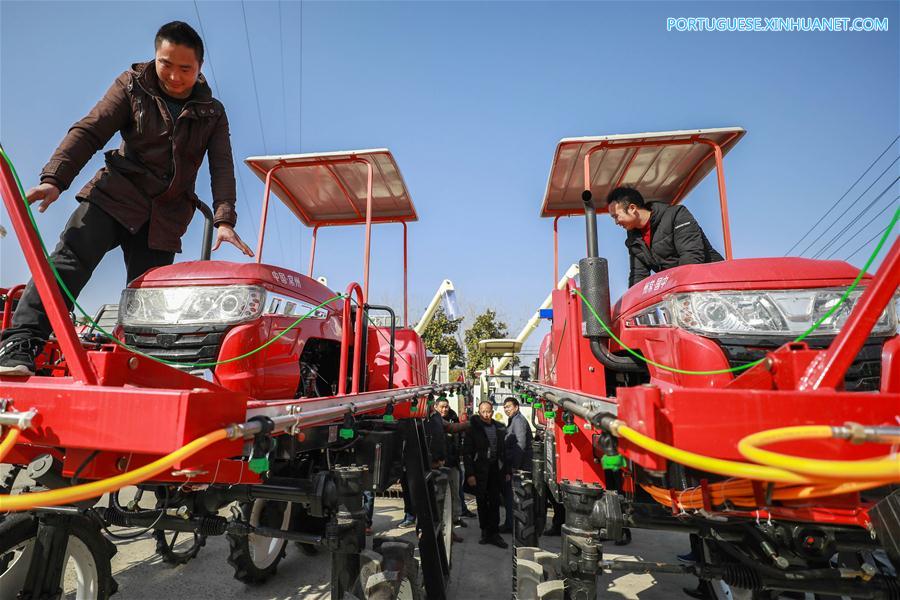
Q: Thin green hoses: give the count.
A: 2